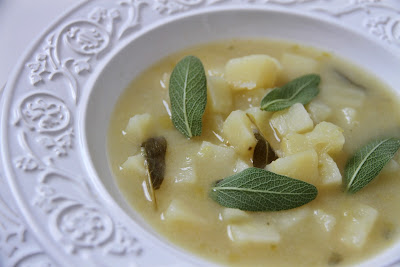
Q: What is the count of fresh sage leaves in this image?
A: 4